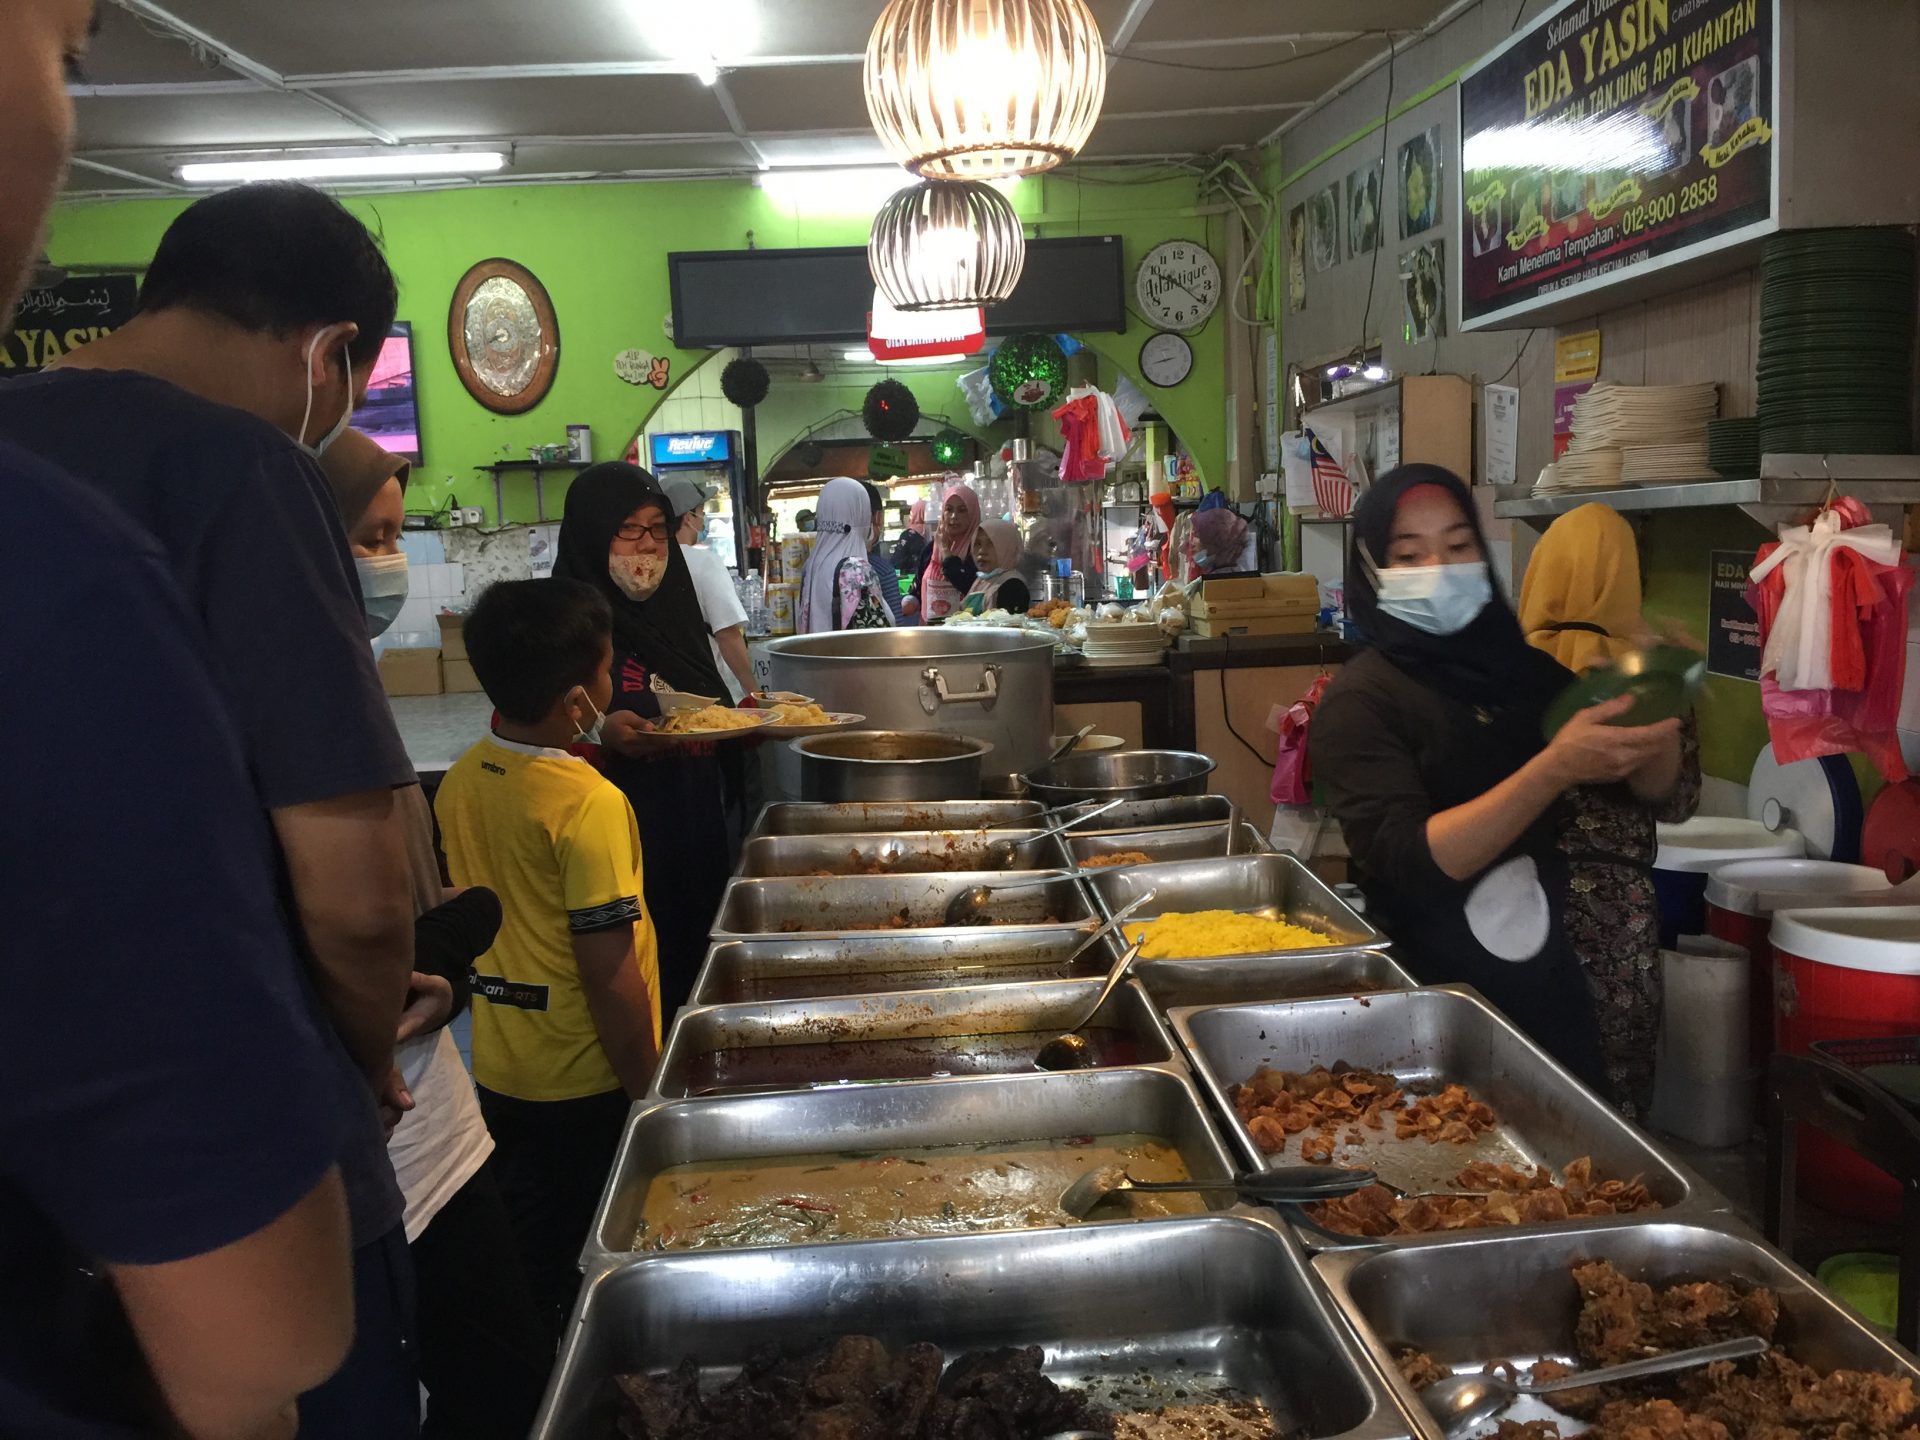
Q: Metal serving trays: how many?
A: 13